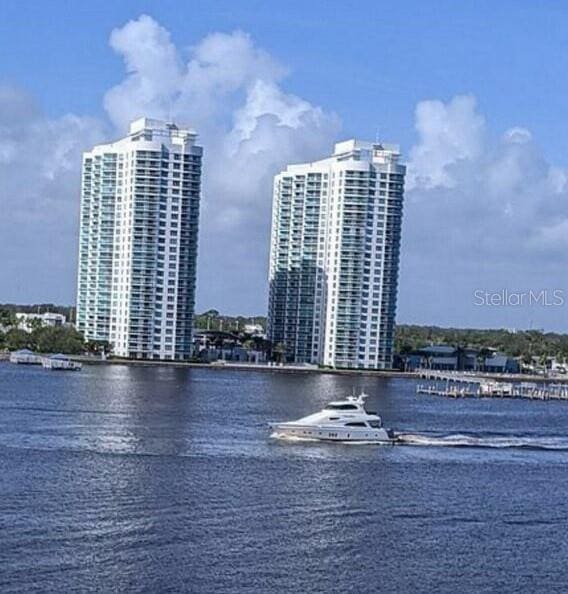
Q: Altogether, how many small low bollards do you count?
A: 0